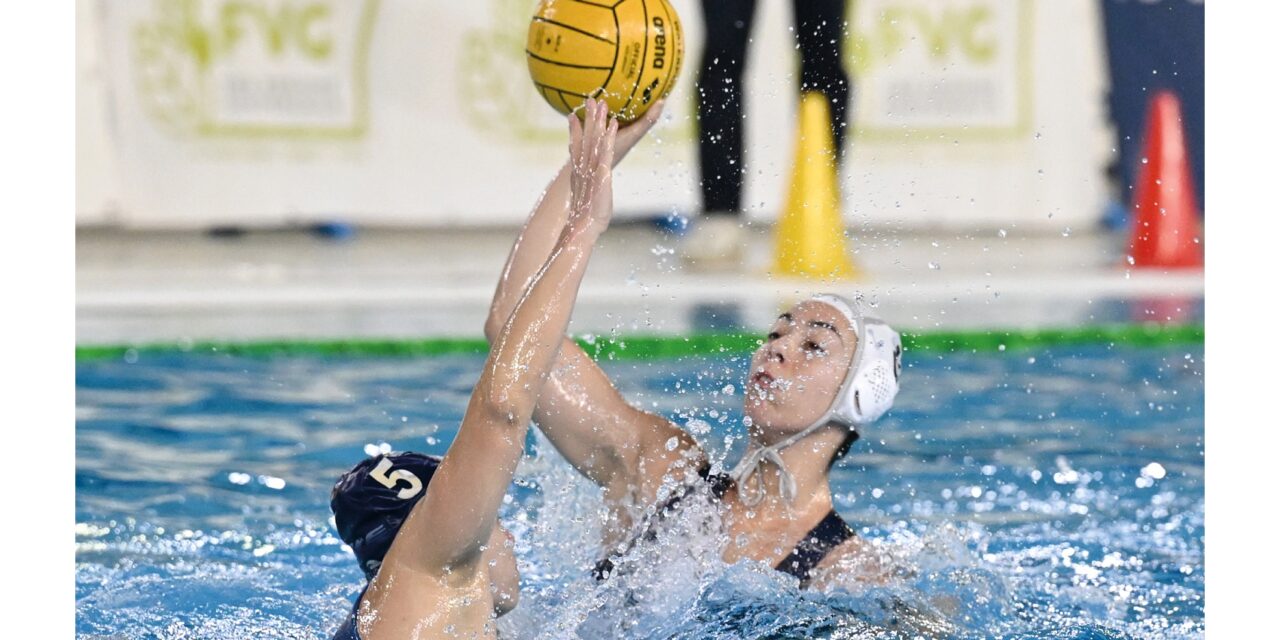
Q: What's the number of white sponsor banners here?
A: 3